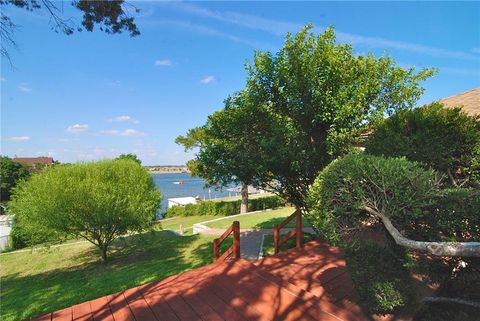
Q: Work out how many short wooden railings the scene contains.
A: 2